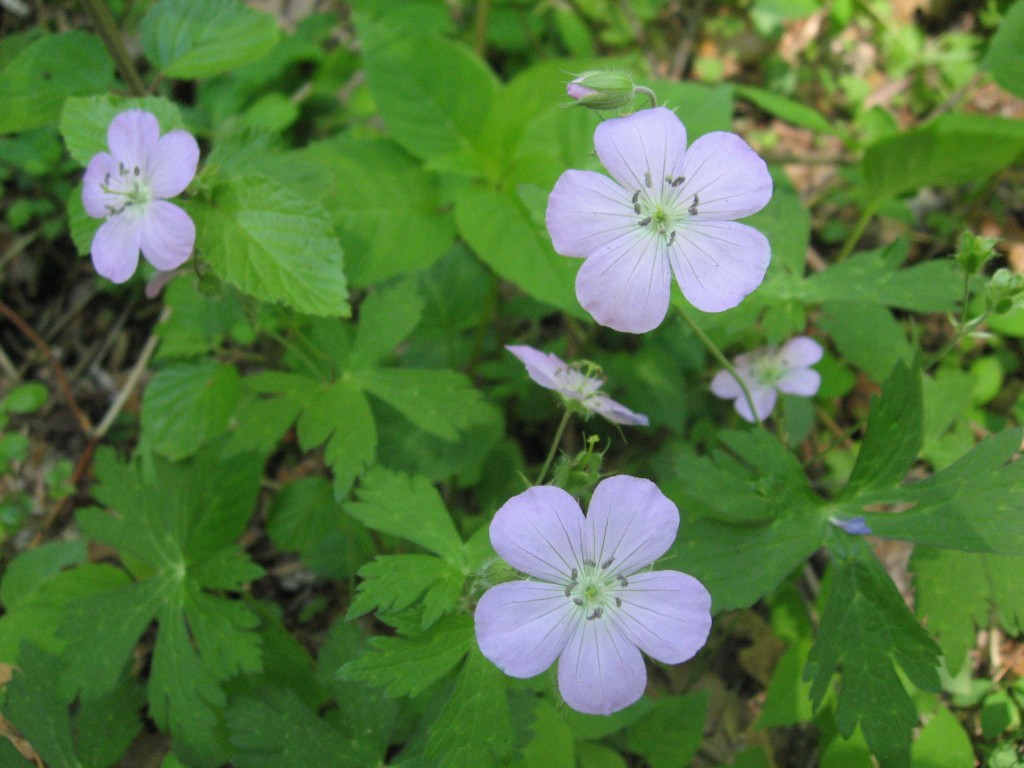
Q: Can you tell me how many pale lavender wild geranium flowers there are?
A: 5